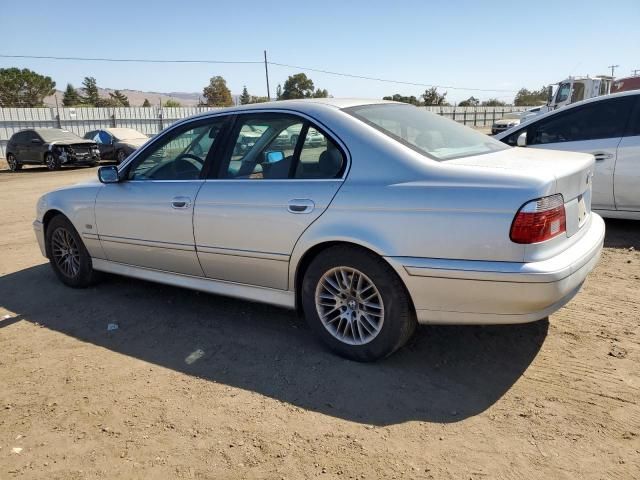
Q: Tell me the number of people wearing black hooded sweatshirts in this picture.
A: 0